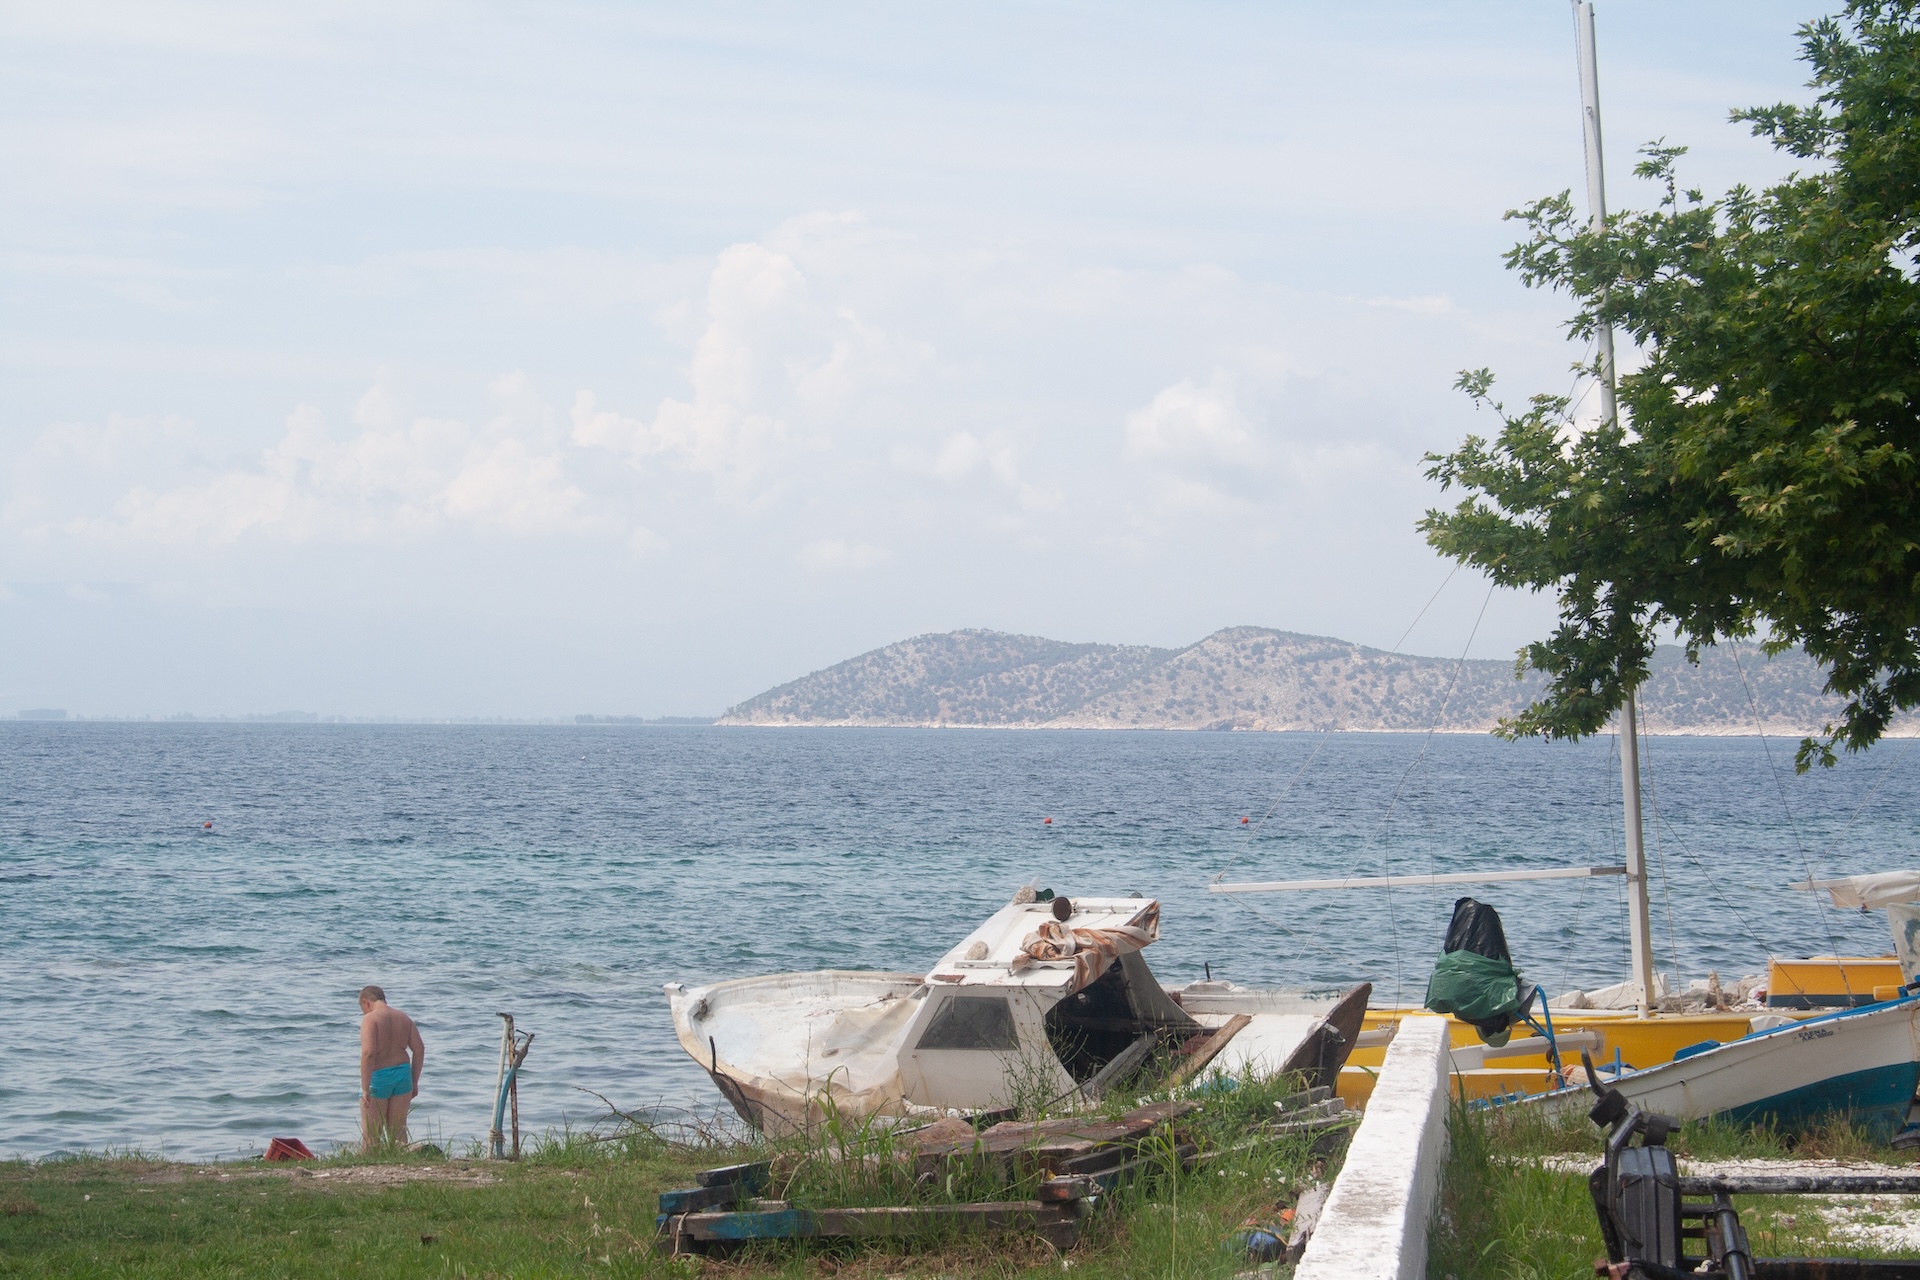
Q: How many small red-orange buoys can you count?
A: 3